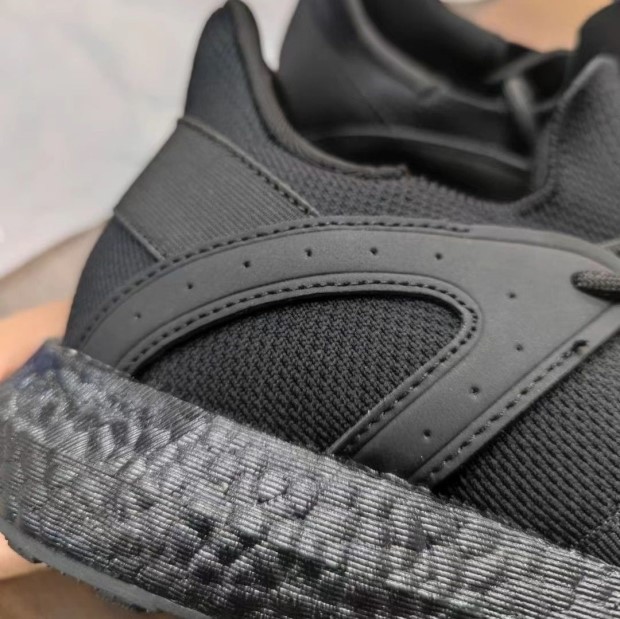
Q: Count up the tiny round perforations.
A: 10